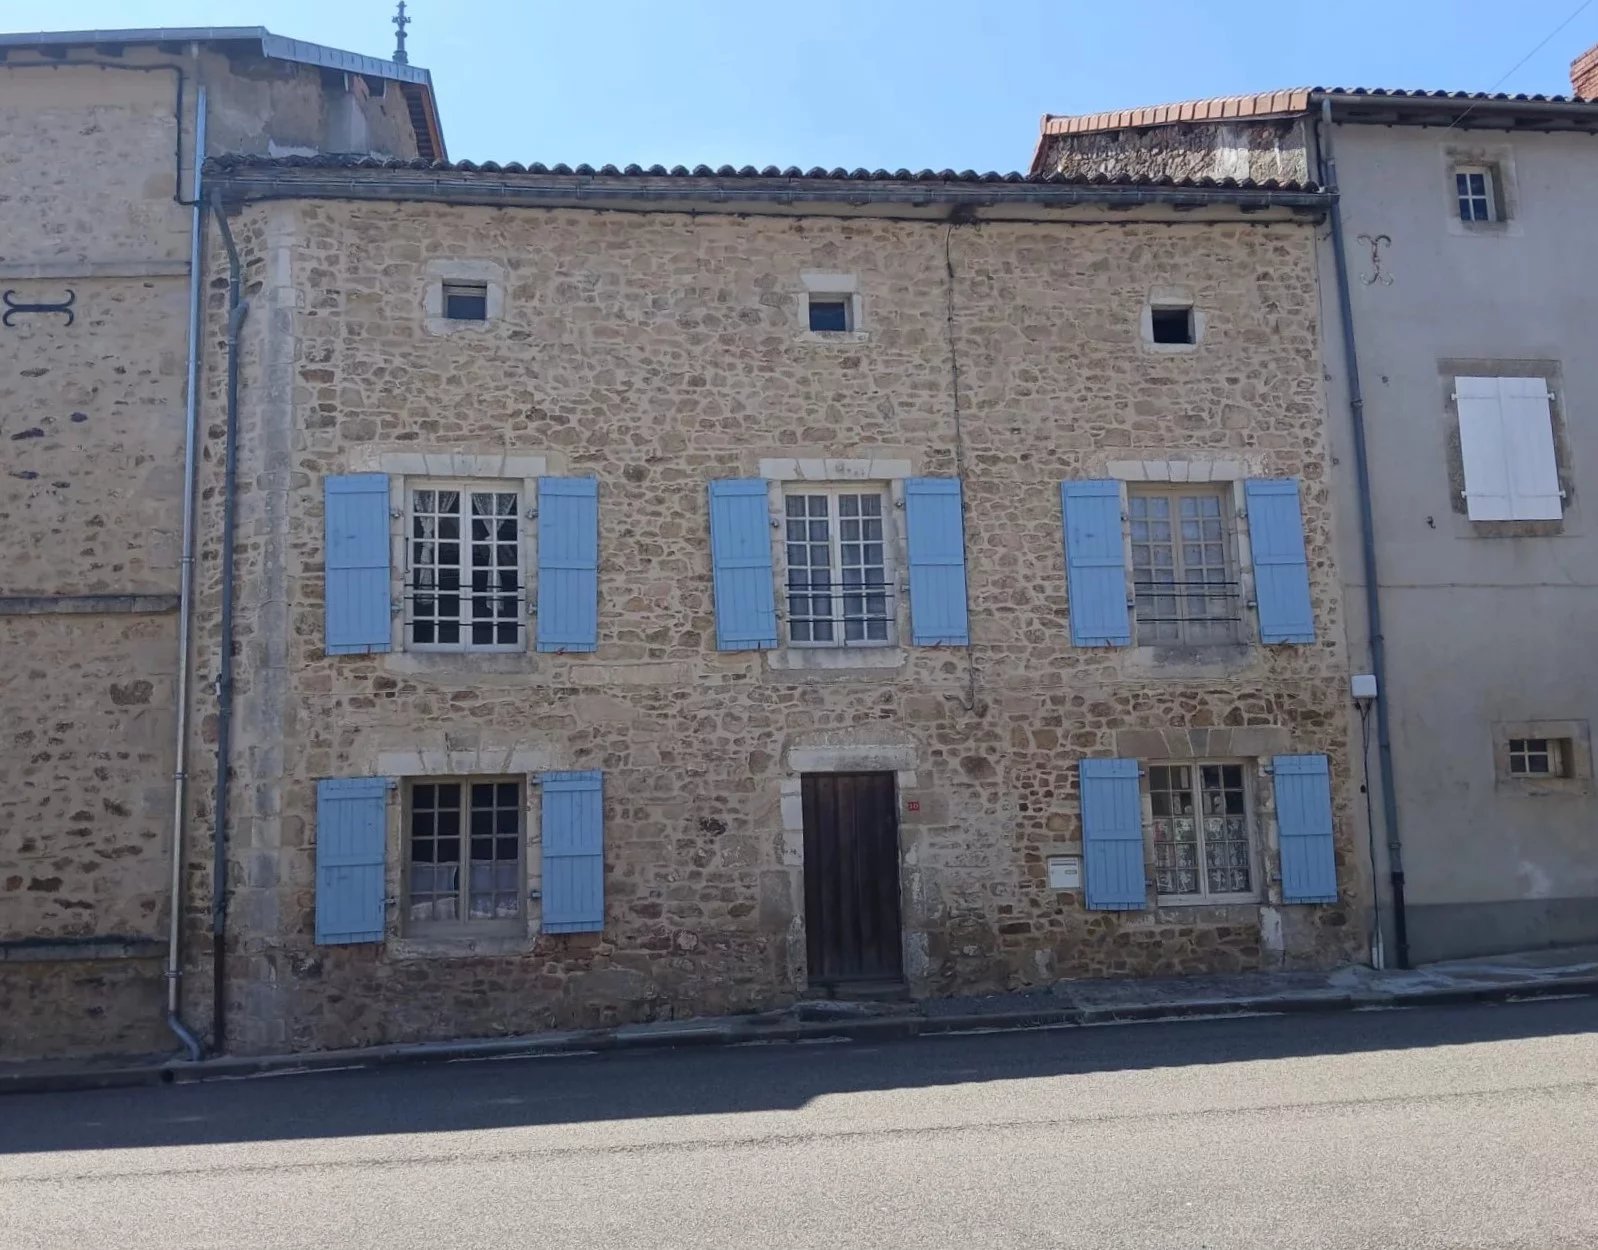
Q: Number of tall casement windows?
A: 5